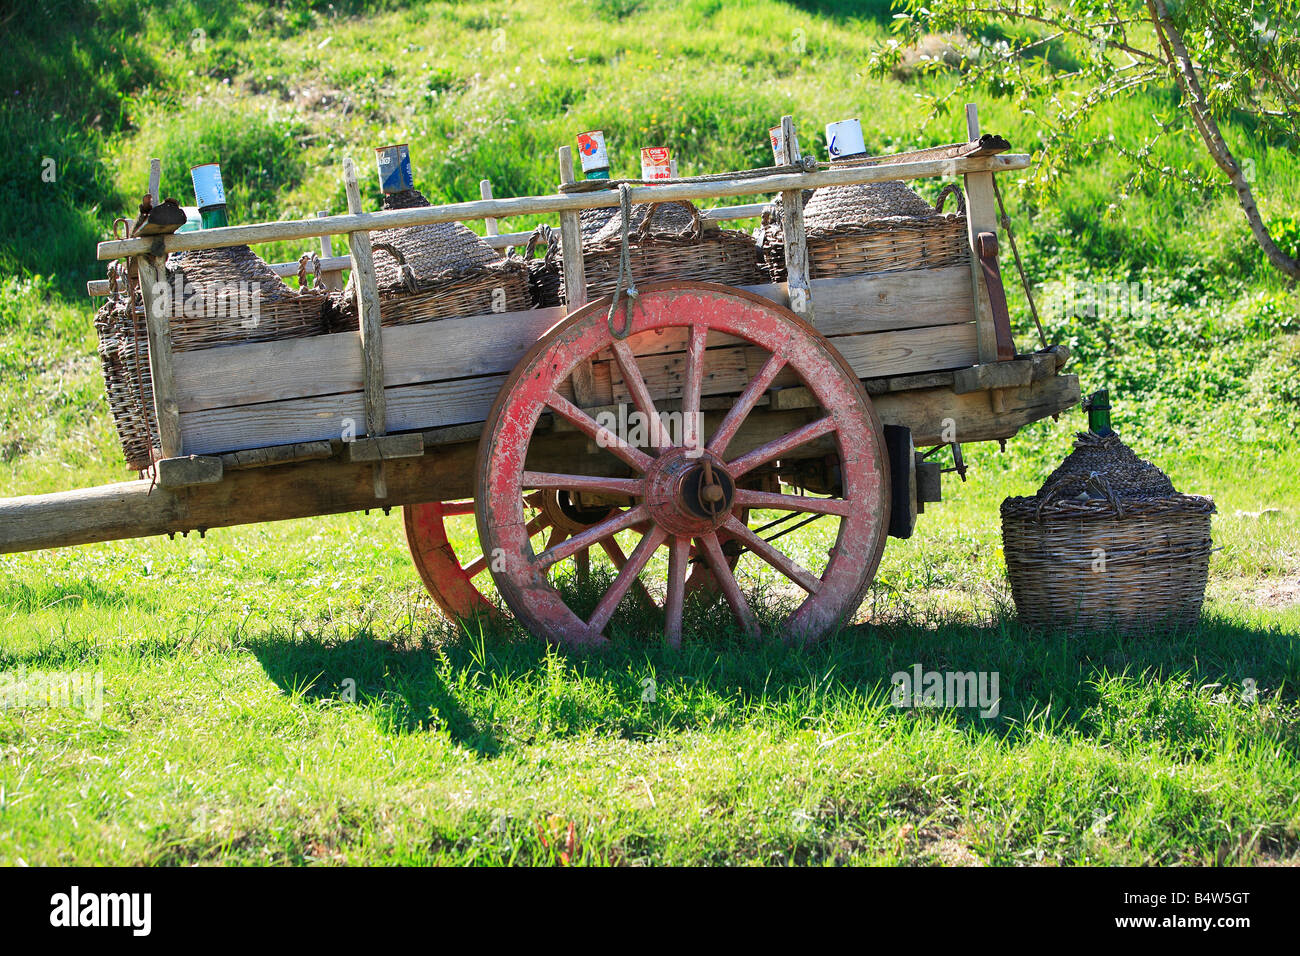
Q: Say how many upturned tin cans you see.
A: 6